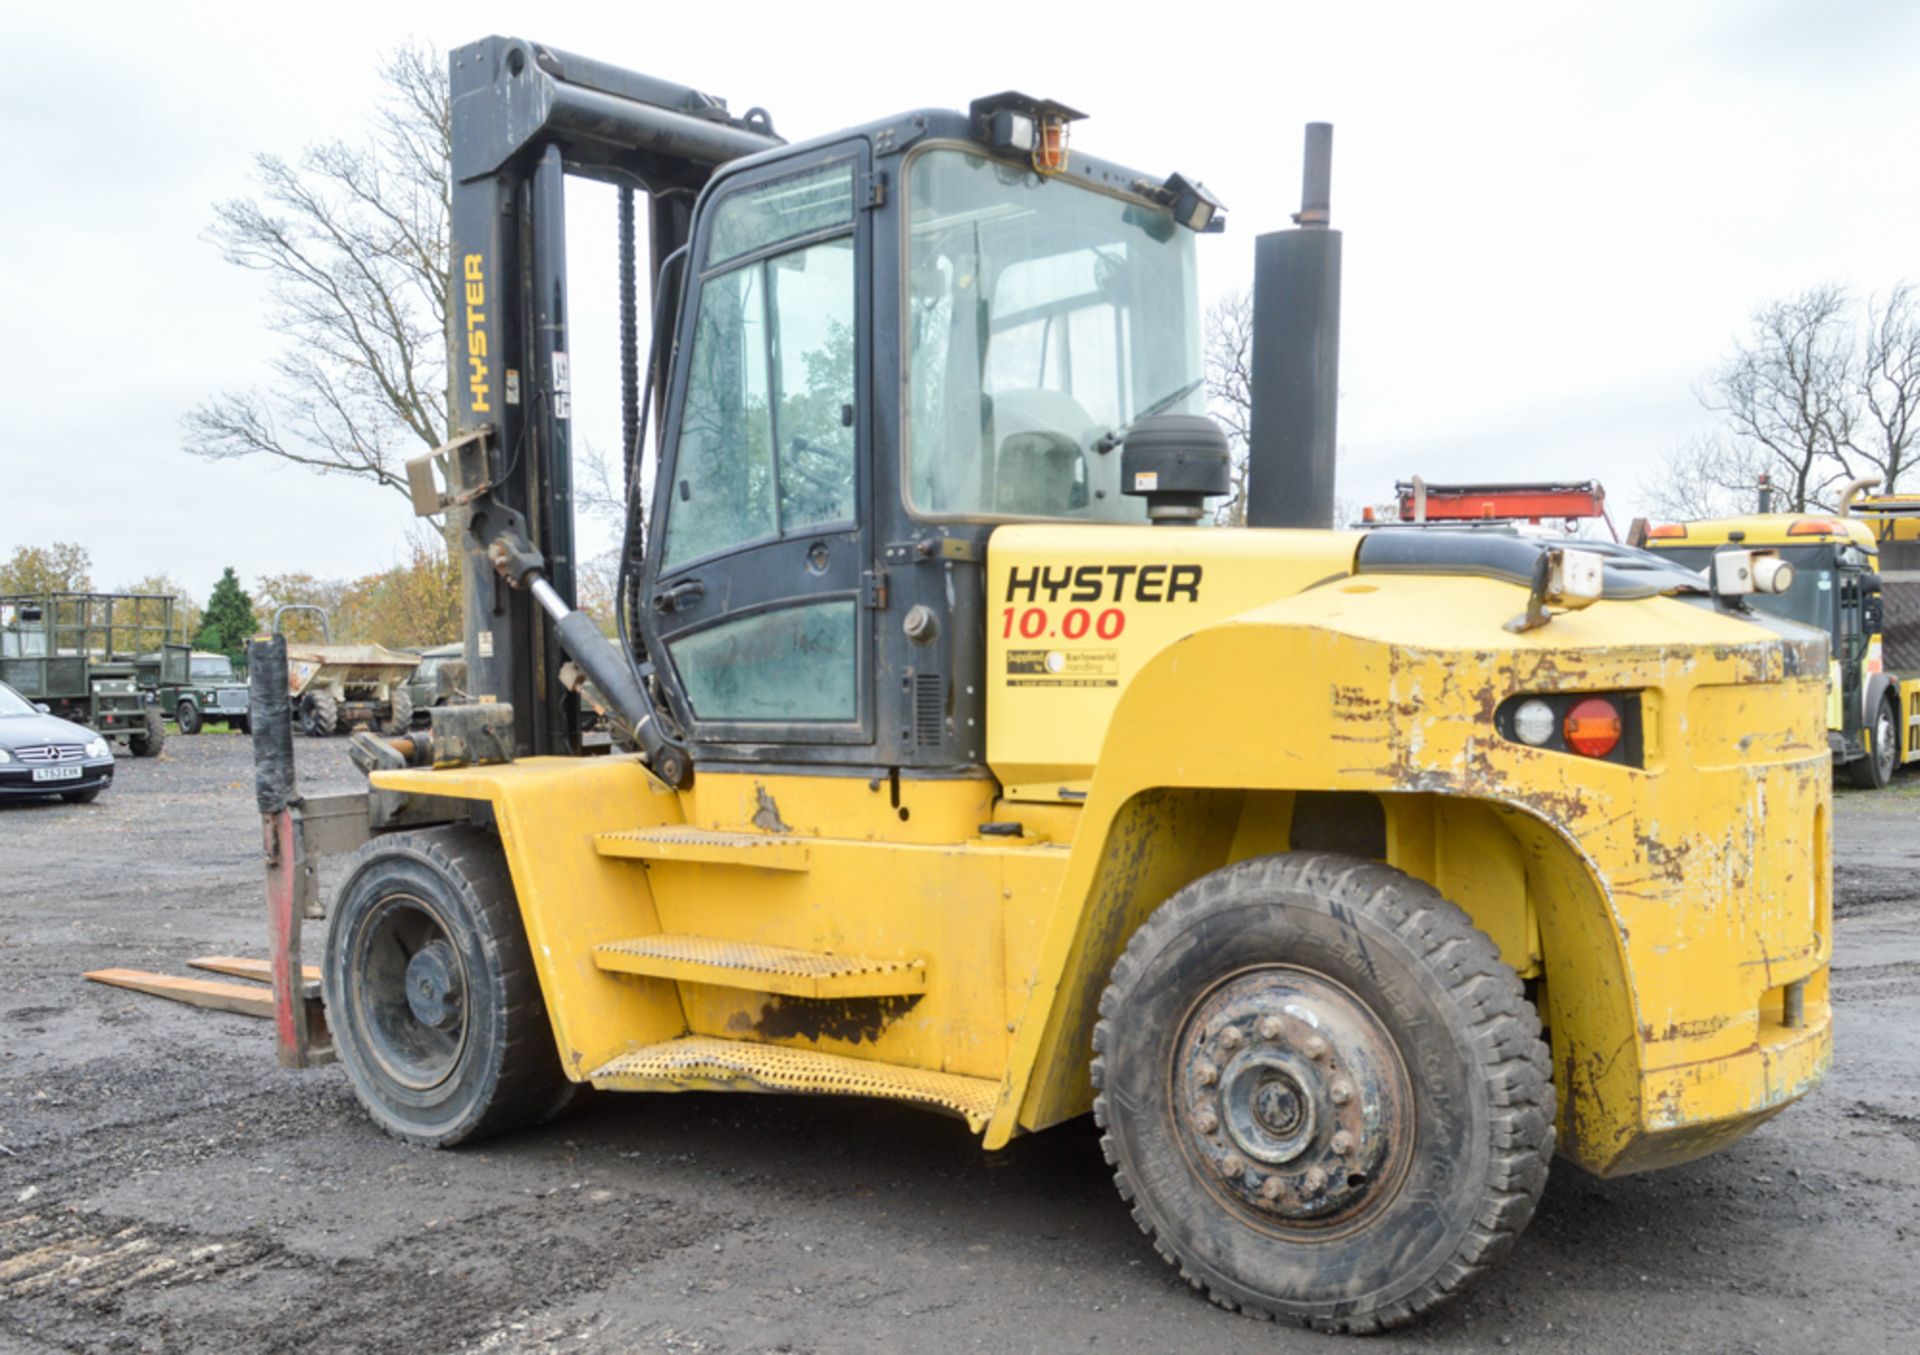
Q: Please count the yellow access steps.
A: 3